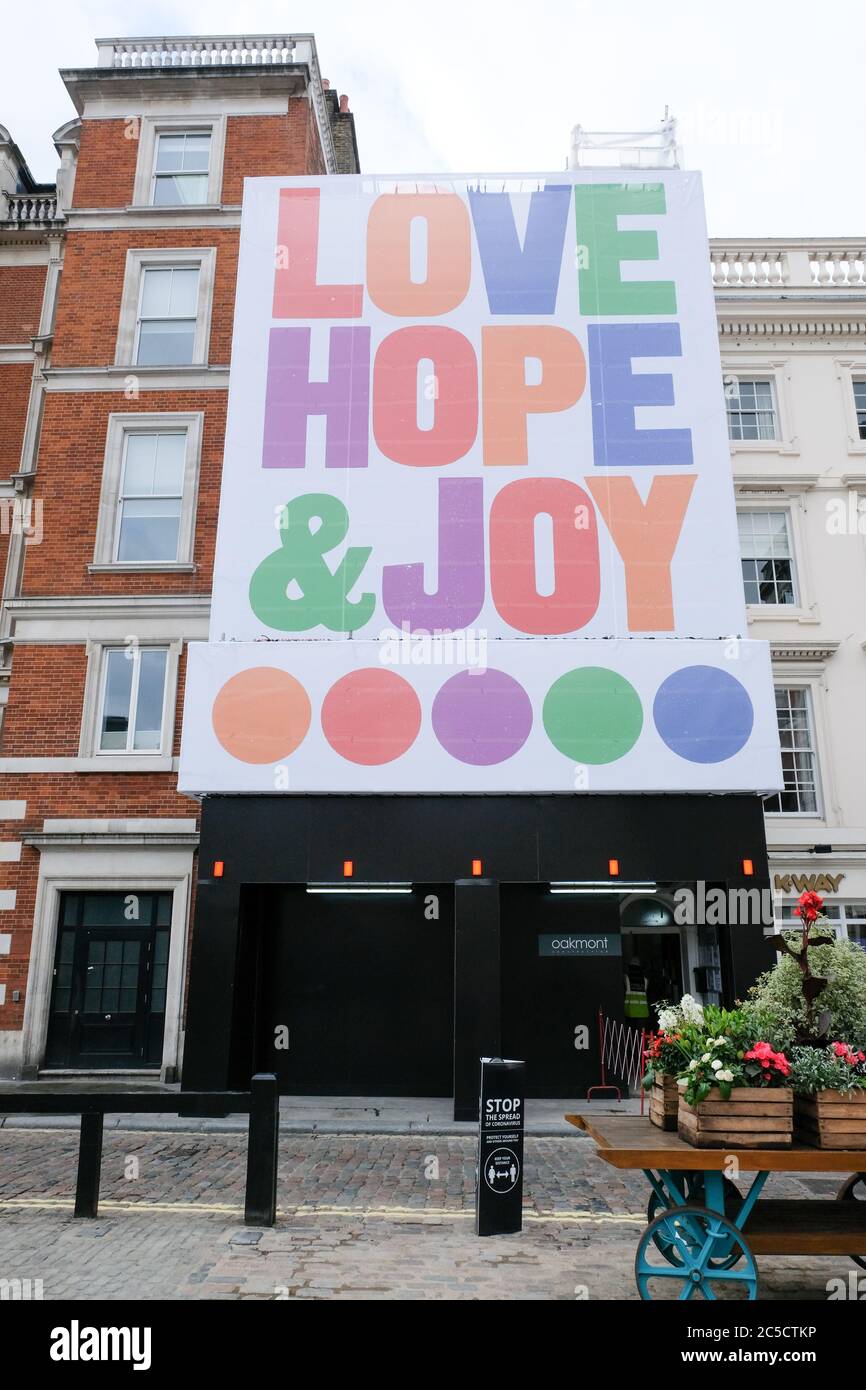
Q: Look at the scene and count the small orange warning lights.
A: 5